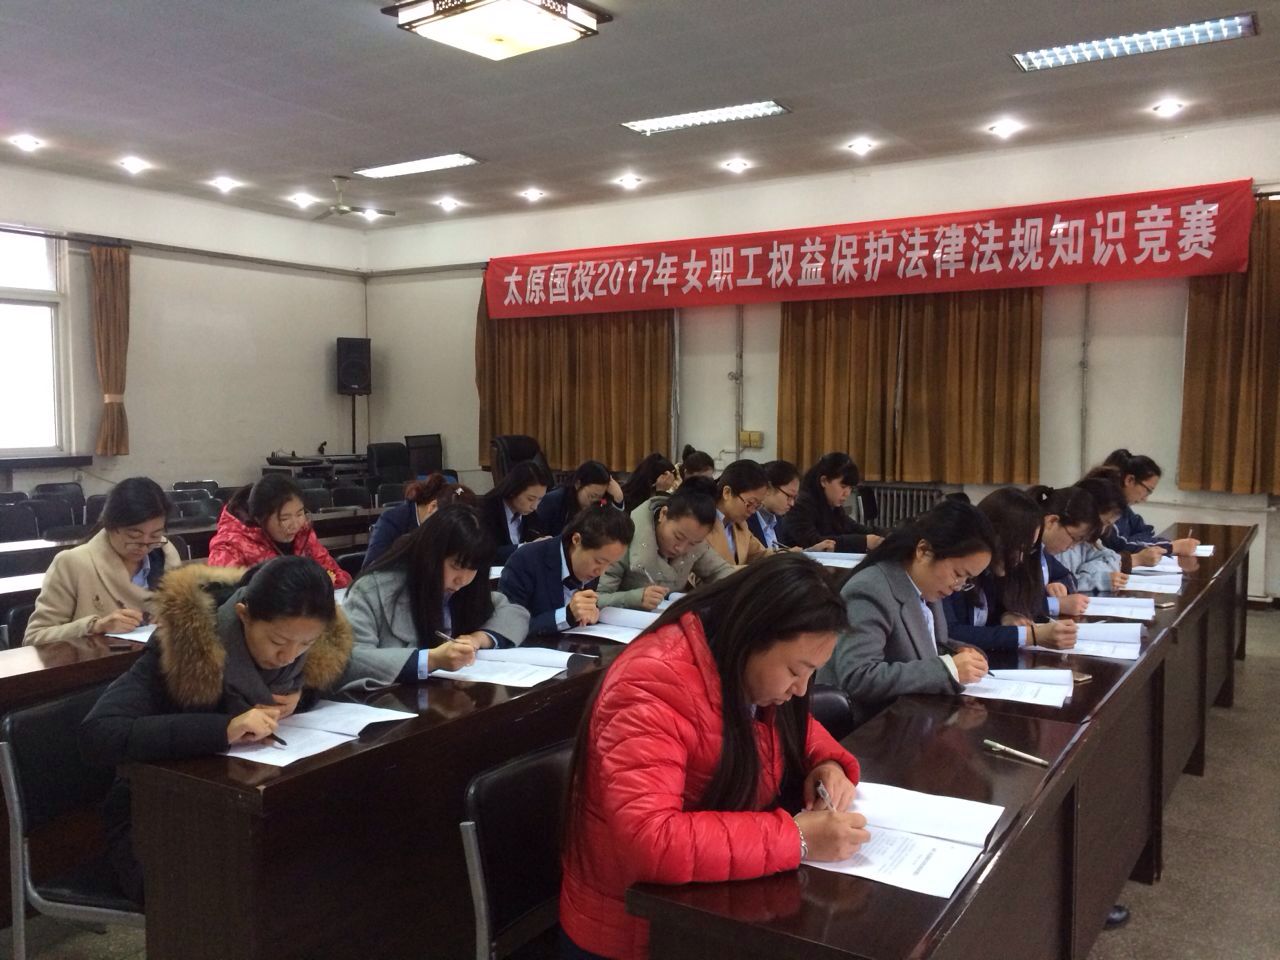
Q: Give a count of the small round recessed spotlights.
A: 12